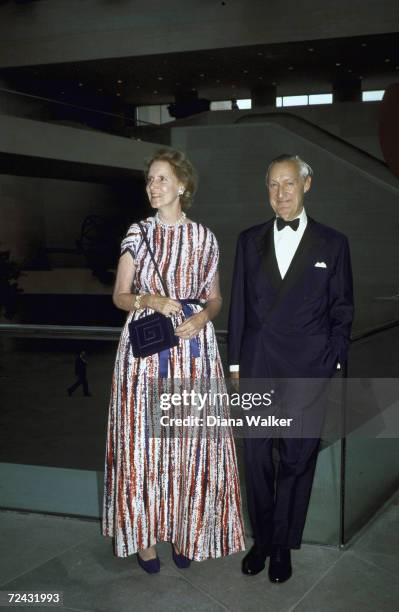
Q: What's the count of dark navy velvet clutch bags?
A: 1